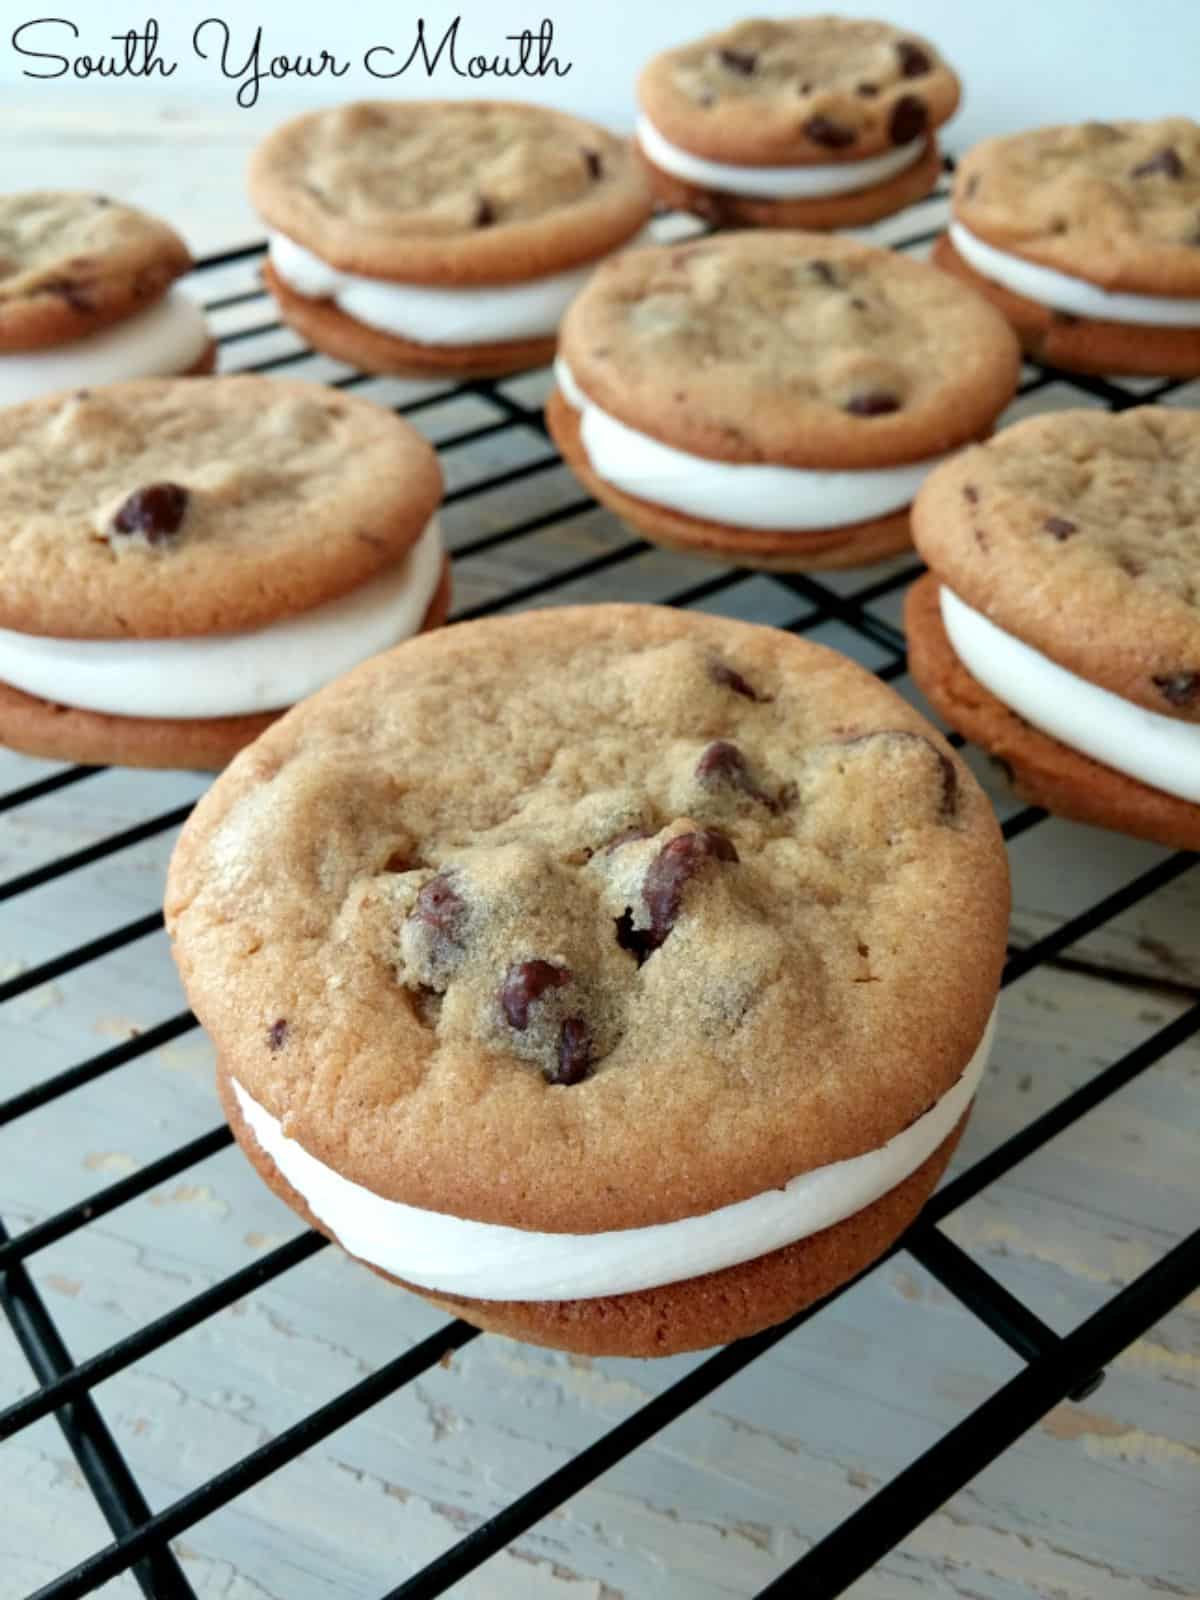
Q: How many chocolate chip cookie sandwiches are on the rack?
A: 8